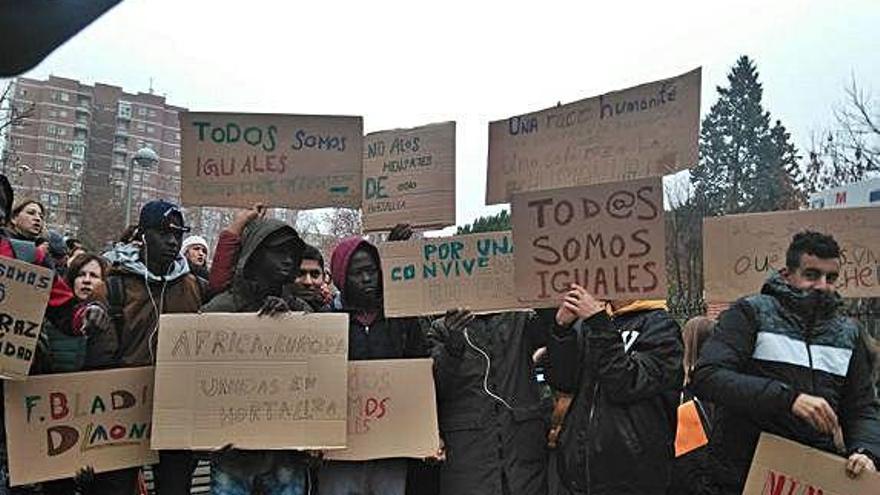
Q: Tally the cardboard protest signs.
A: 11